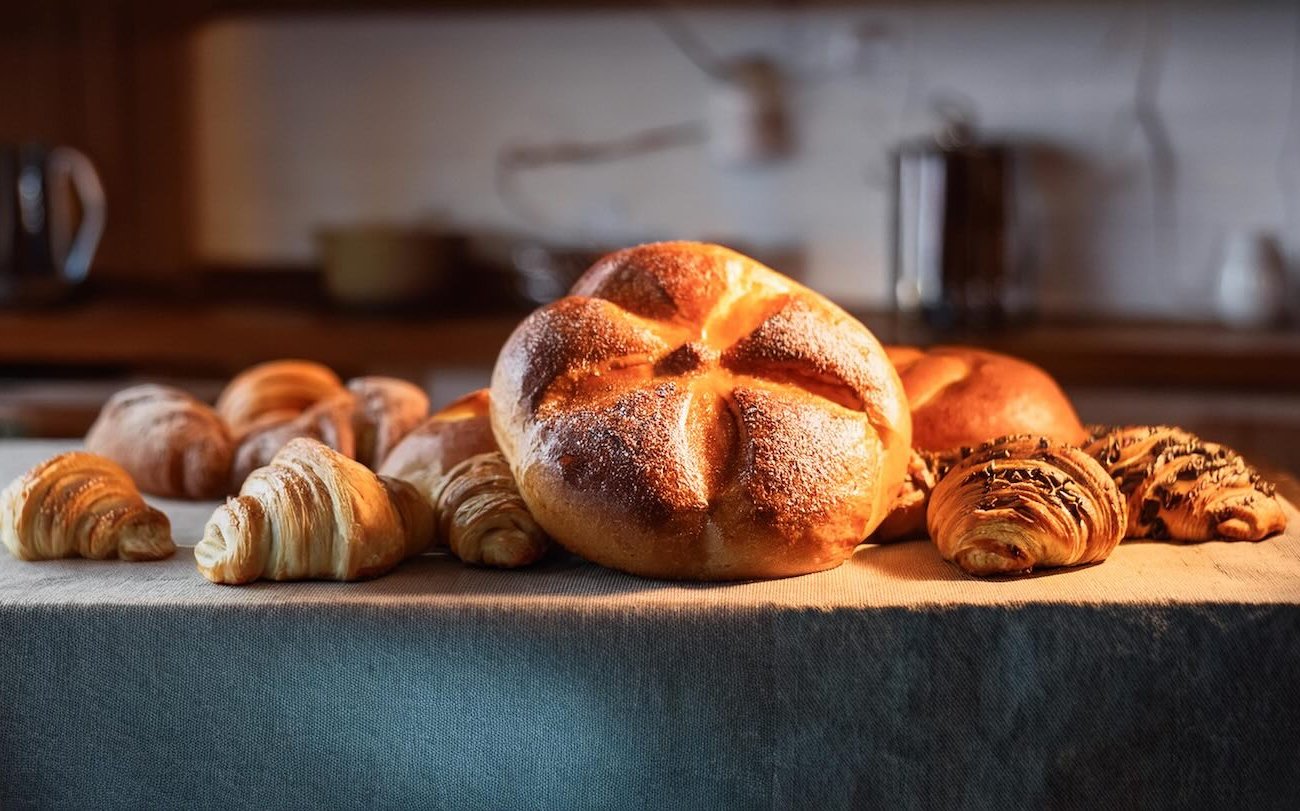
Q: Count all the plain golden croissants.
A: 3